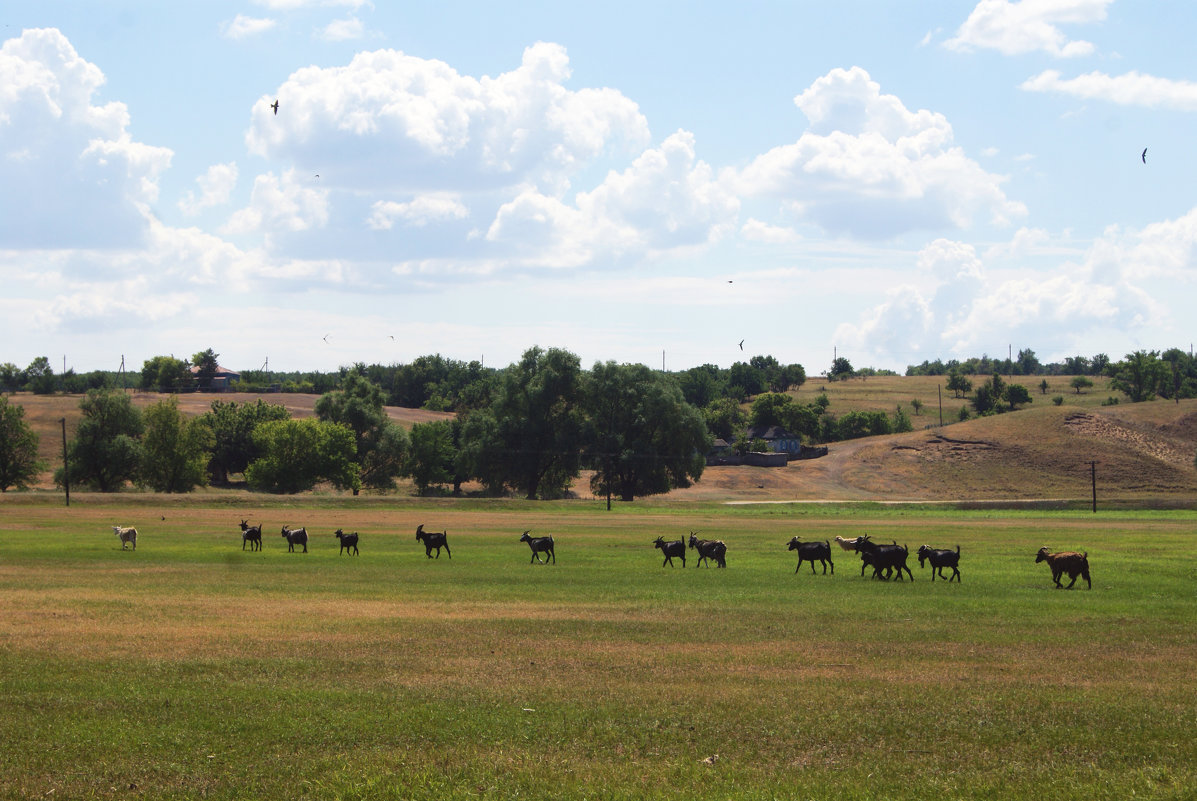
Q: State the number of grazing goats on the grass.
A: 14